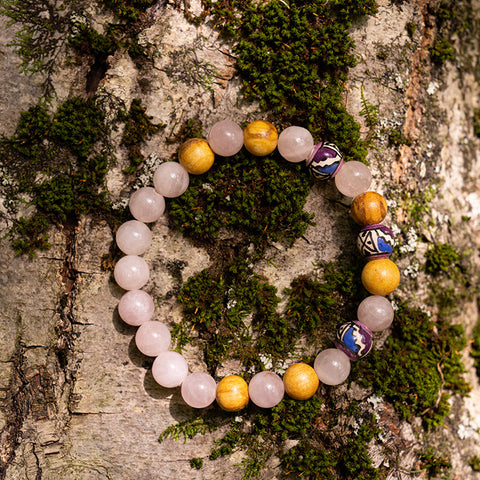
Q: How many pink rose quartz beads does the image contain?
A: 14